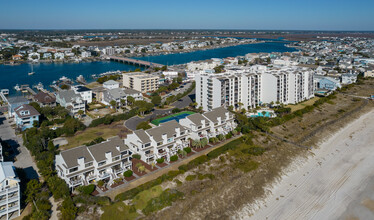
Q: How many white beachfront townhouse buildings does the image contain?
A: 3